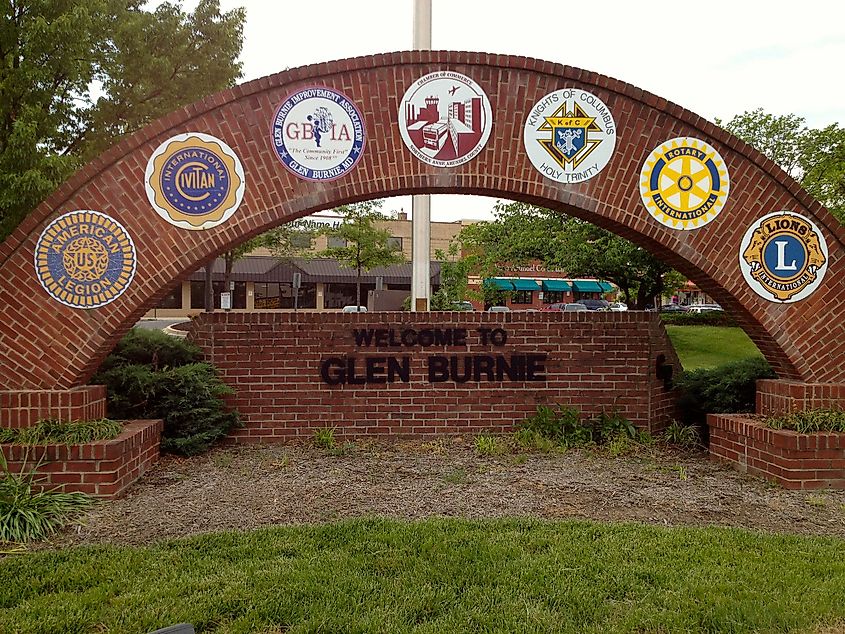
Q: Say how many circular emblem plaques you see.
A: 7